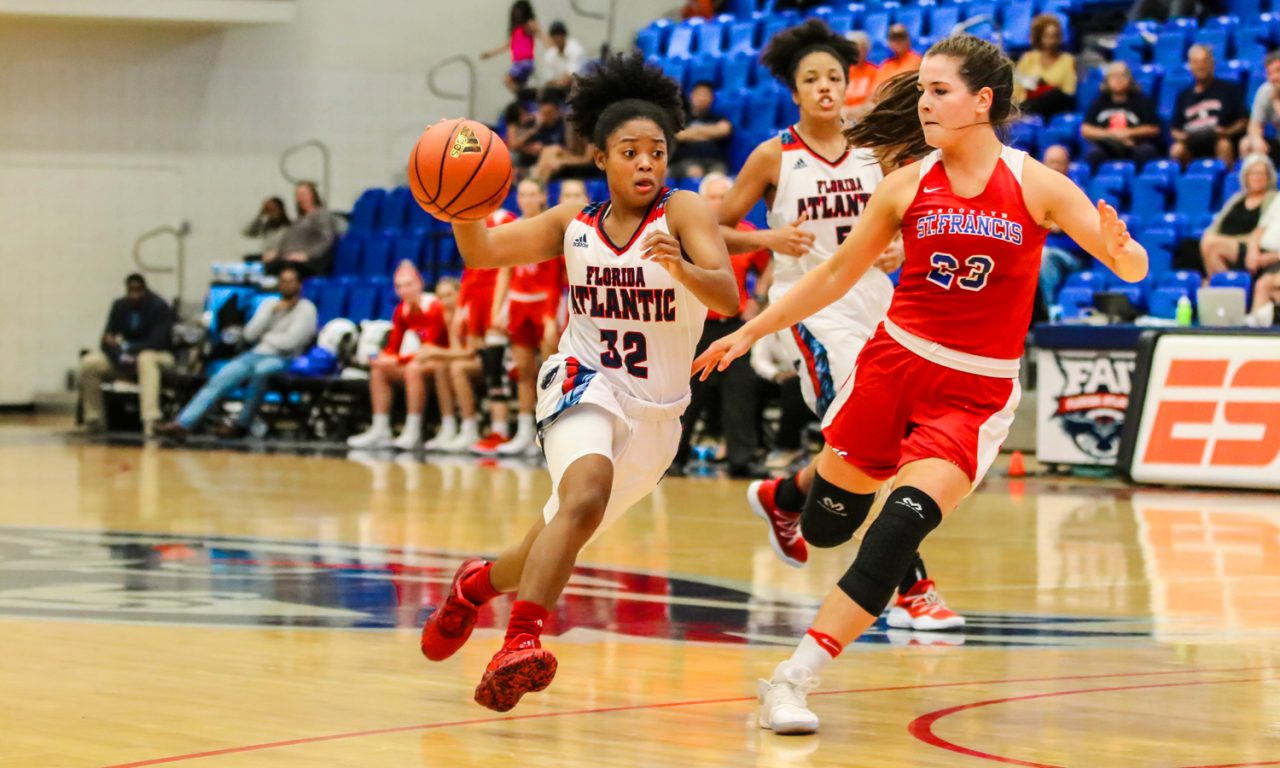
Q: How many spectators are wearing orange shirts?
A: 2